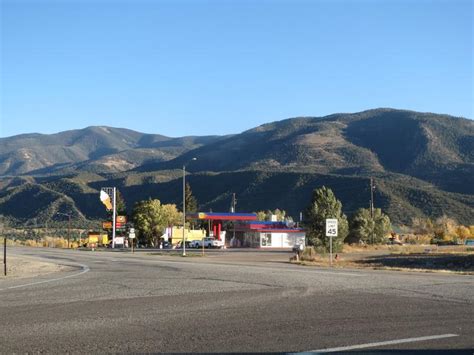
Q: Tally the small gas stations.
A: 1